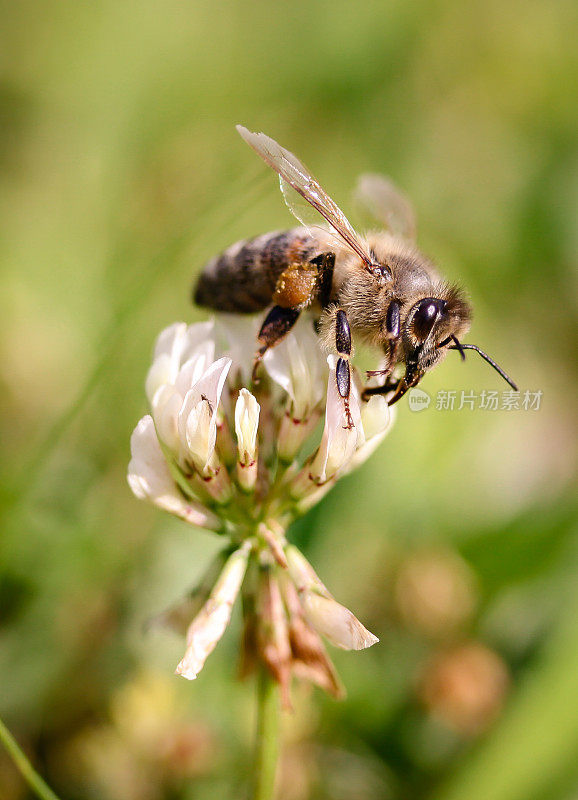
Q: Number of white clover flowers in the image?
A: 1